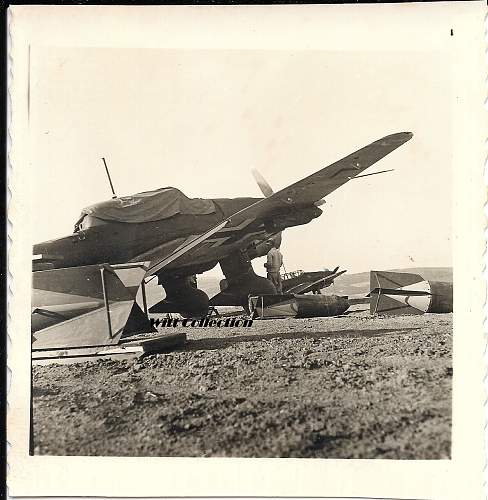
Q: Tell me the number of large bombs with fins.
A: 3